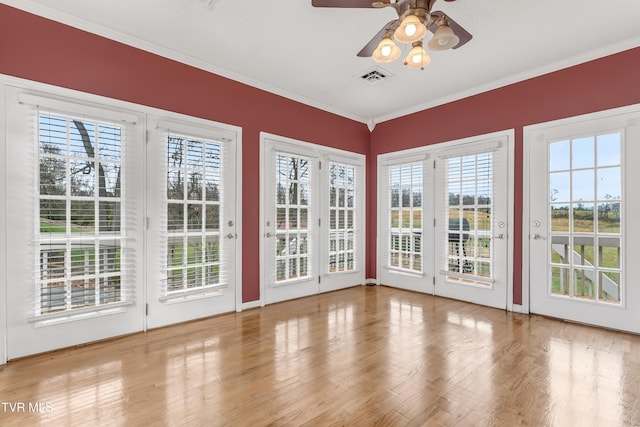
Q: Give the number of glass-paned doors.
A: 7